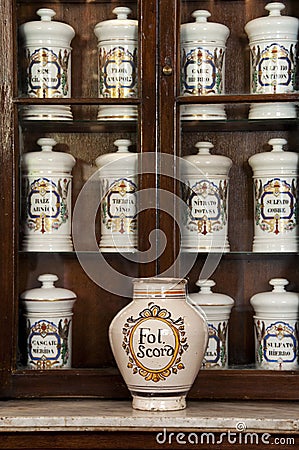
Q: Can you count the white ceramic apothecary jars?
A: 12